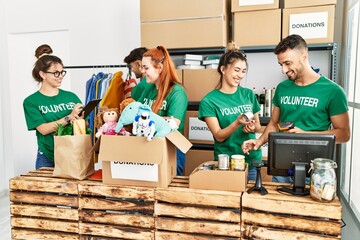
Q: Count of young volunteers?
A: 5